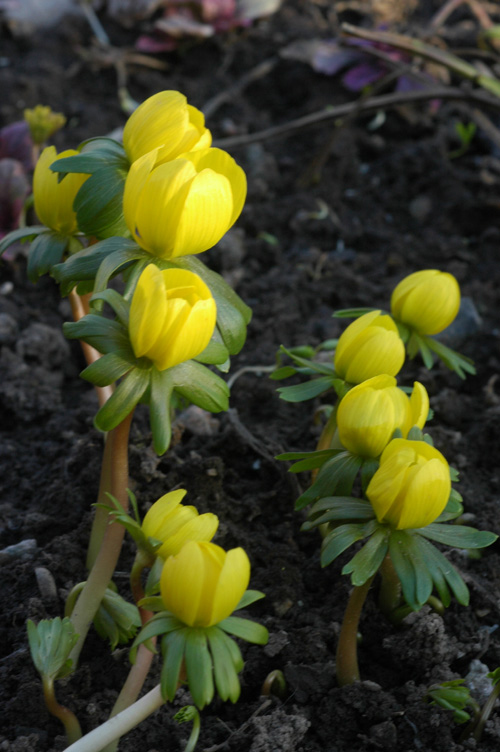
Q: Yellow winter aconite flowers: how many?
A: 10